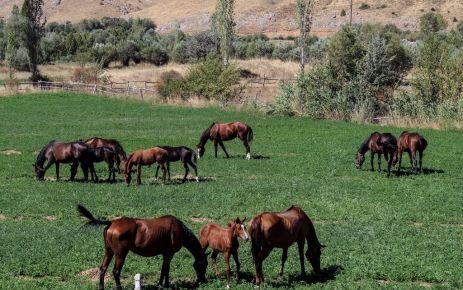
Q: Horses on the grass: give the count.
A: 11